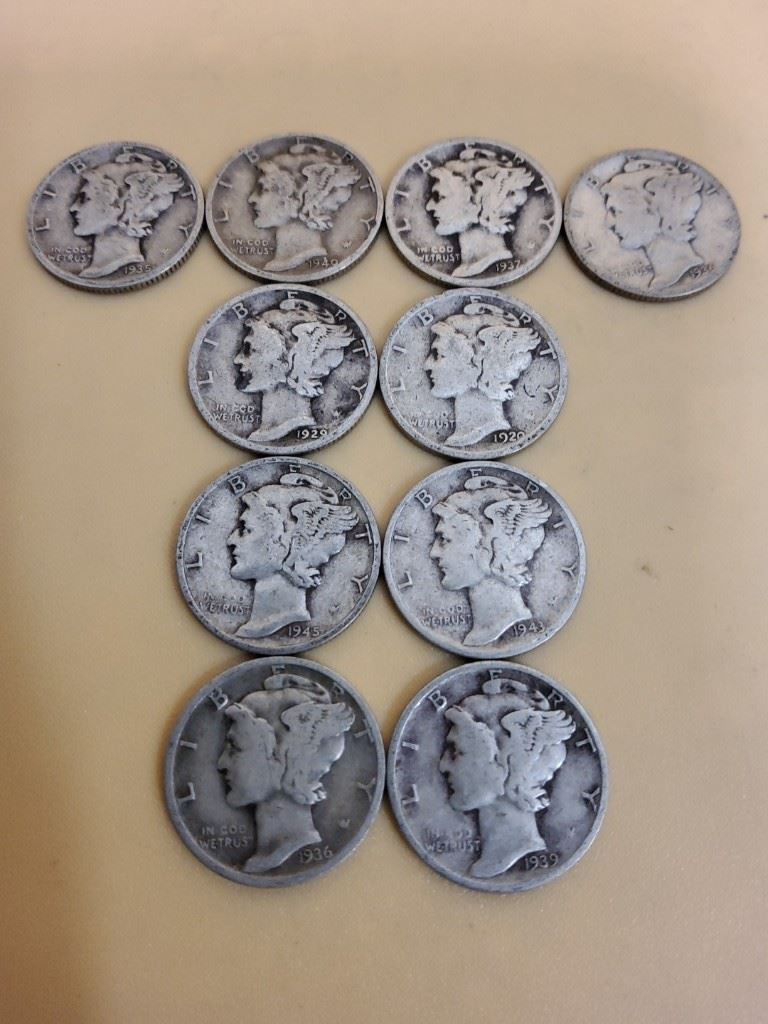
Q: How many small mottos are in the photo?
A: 10